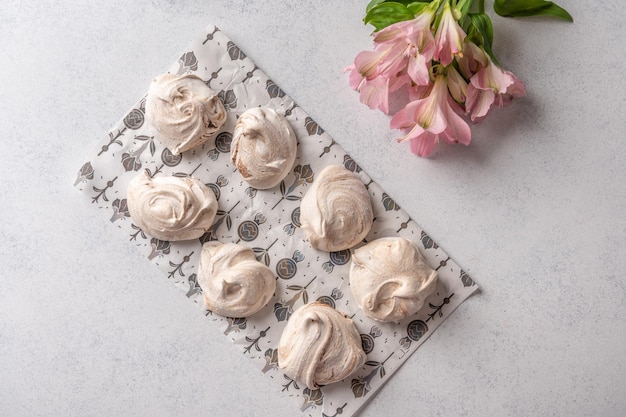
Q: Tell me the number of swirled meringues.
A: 7